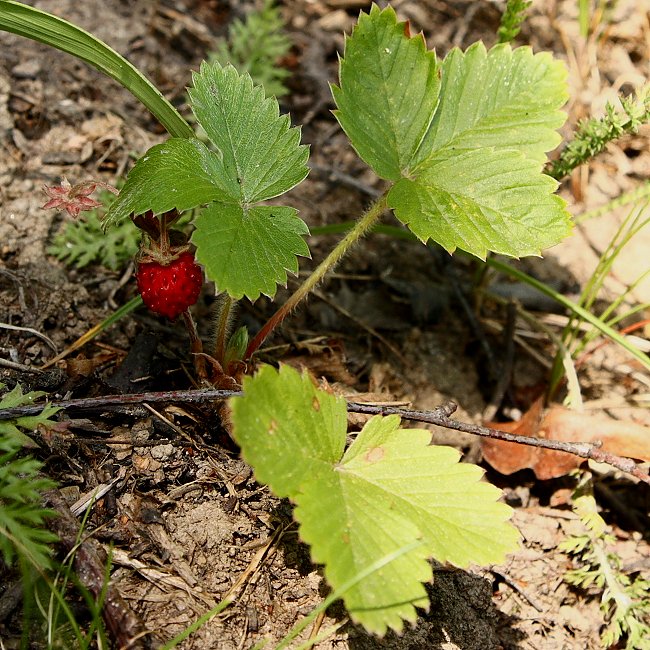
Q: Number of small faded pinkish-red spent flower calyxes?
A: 1